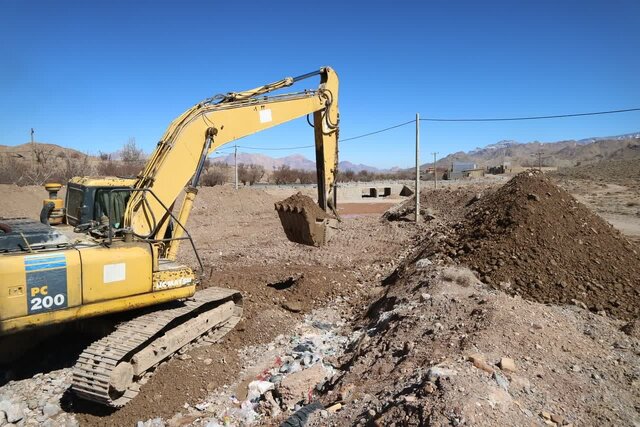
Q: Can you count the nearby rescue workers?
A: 0